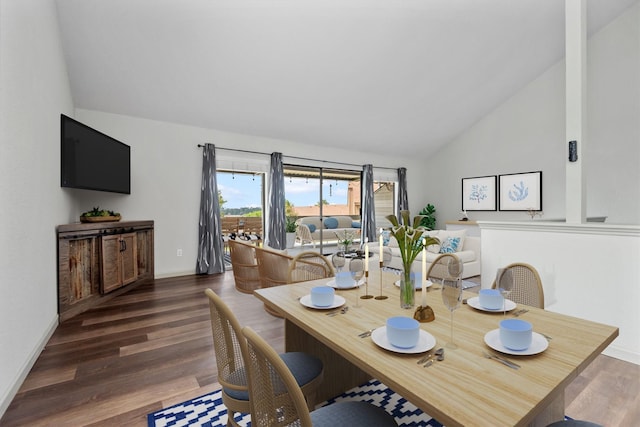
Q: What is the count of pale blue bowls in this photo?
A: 6